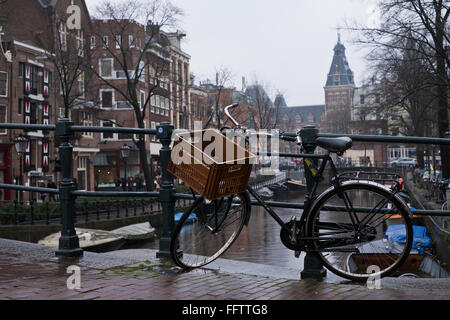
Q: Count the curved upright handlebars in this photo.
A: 1